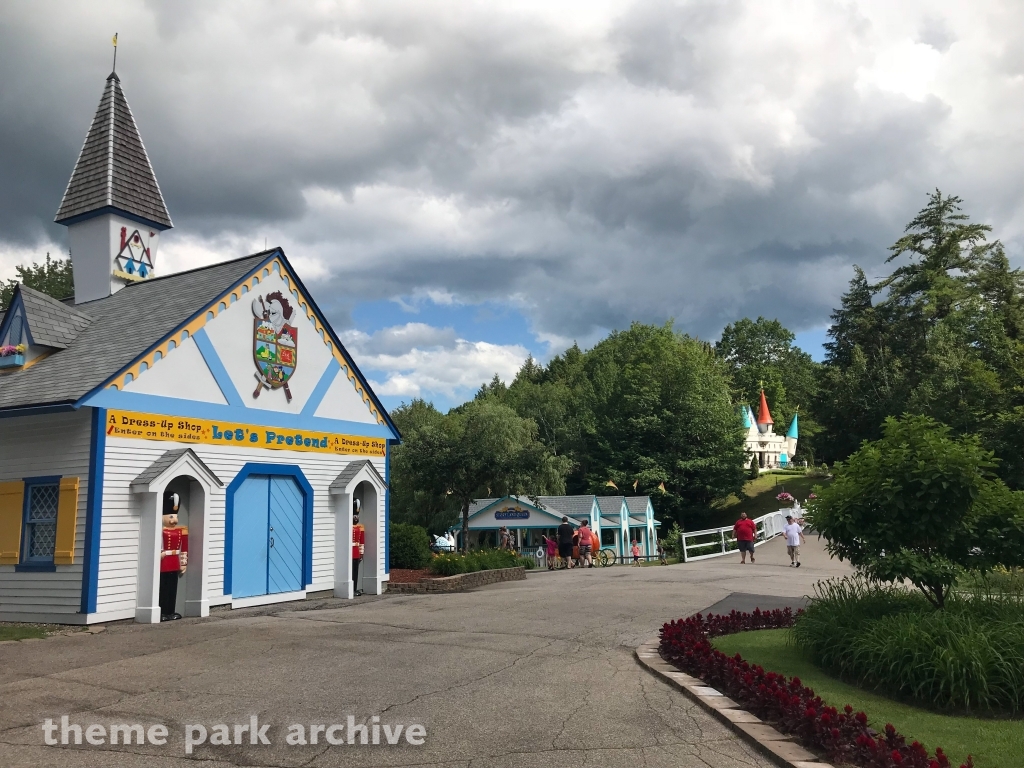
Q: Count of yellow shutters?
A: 2